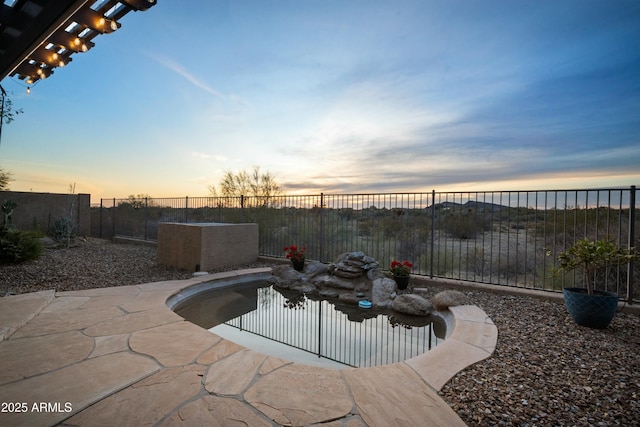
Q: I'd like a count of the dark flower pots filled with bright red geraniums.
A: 2